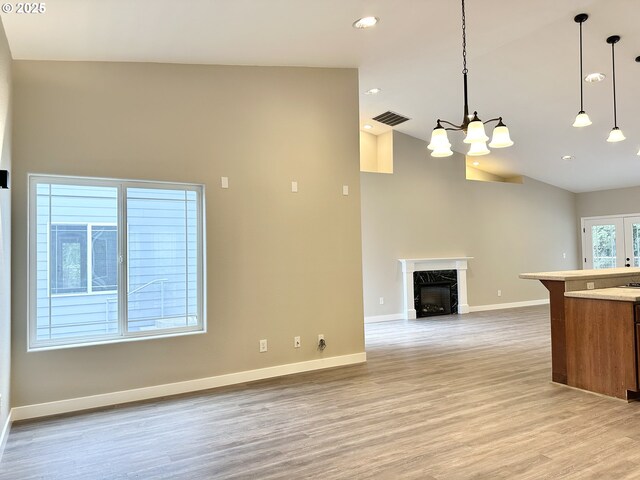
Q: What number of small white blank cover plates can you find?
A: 3